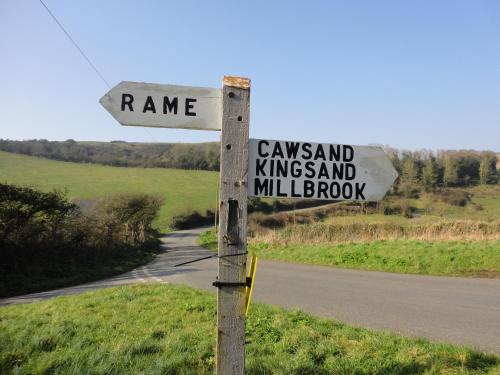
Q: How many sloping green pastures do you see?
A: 1